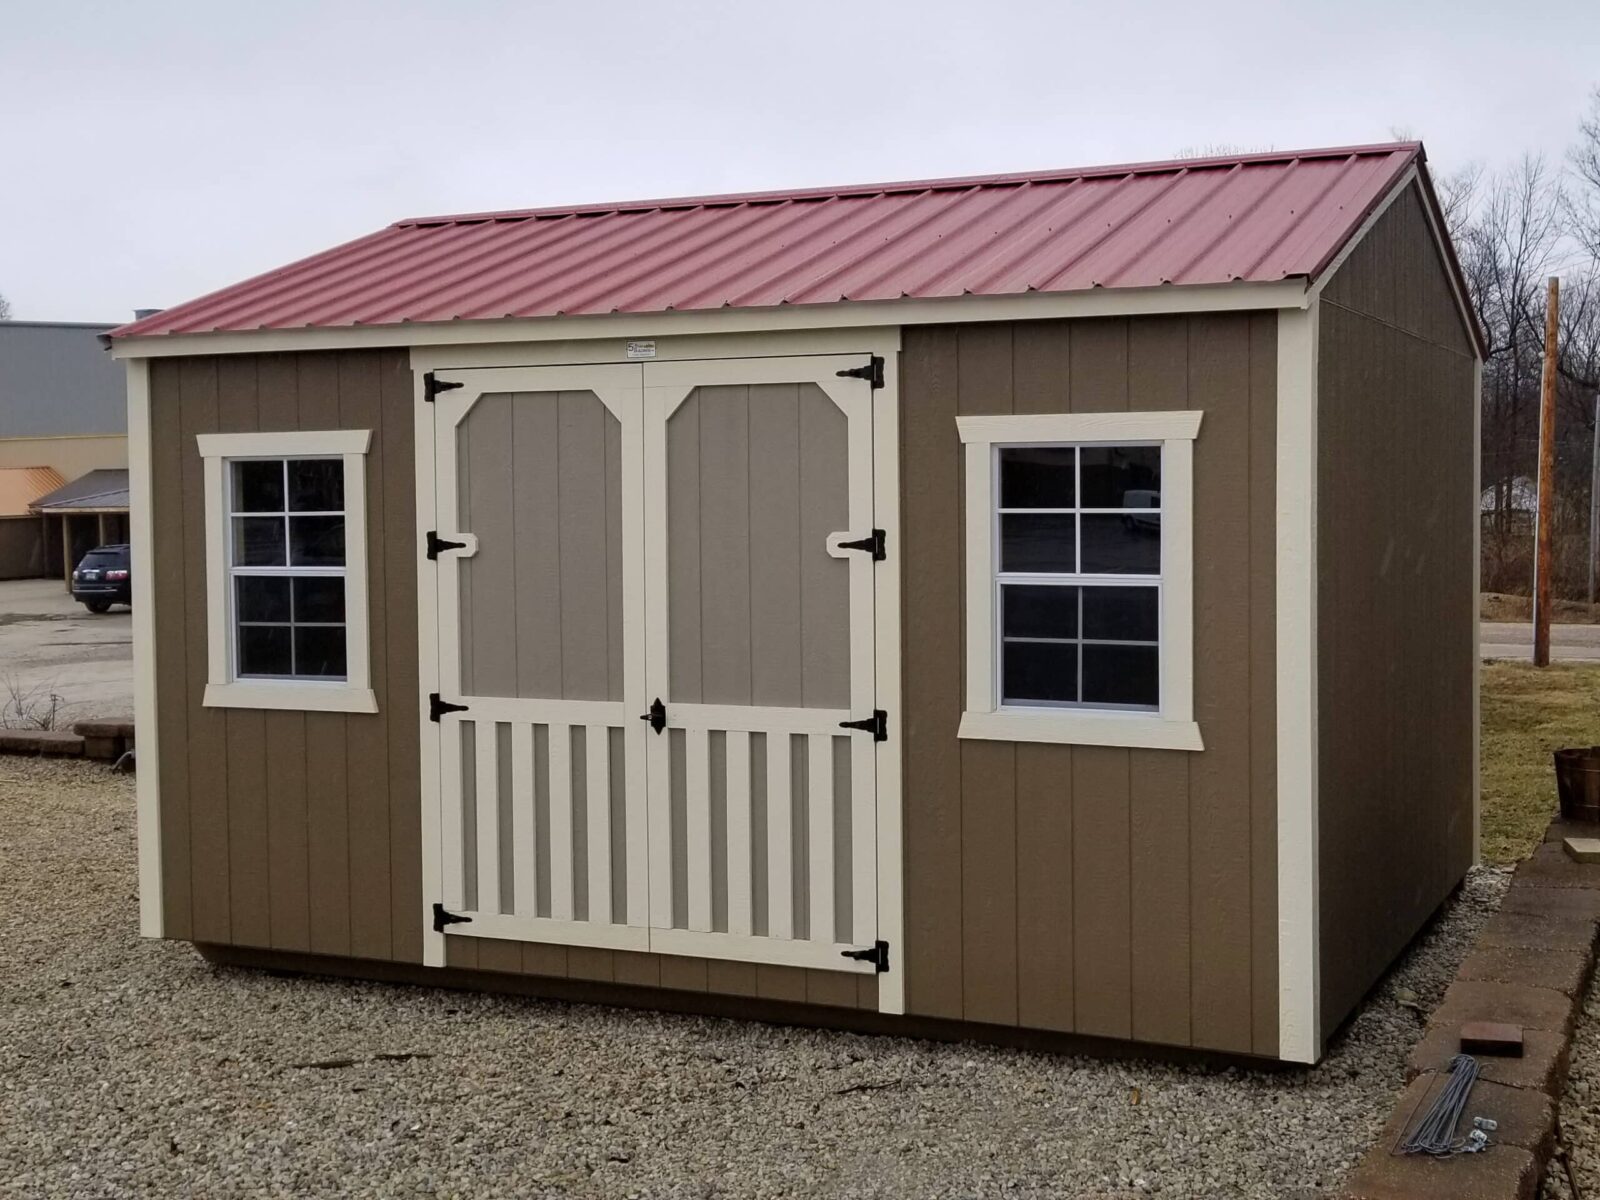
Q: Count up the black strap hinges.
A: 8